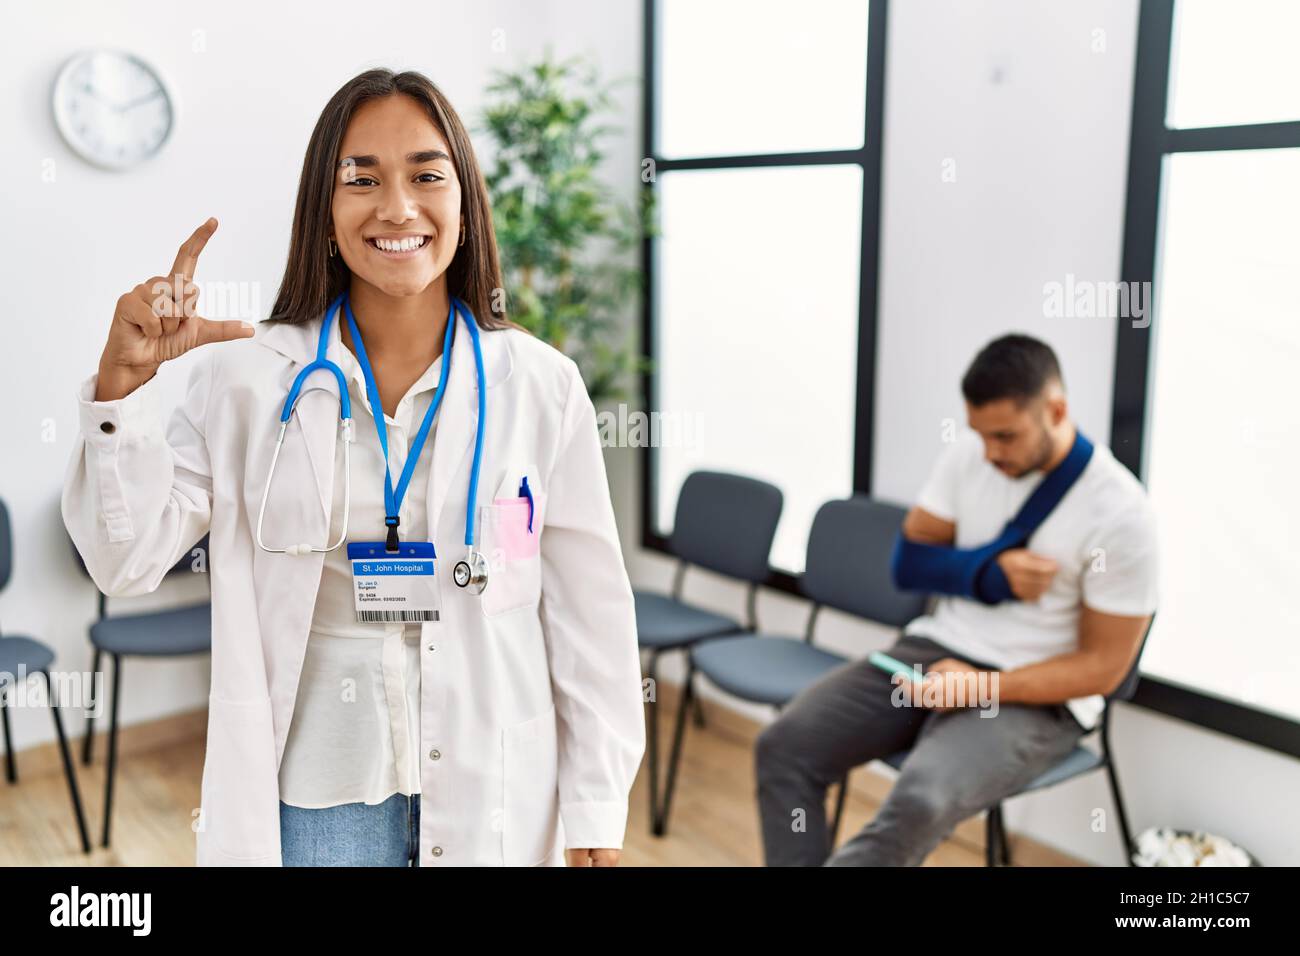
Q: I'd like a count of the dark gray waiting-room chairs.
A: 5